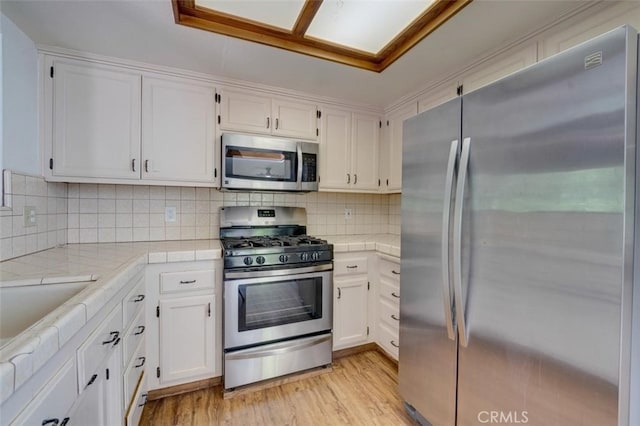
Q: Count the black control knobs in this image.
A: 5